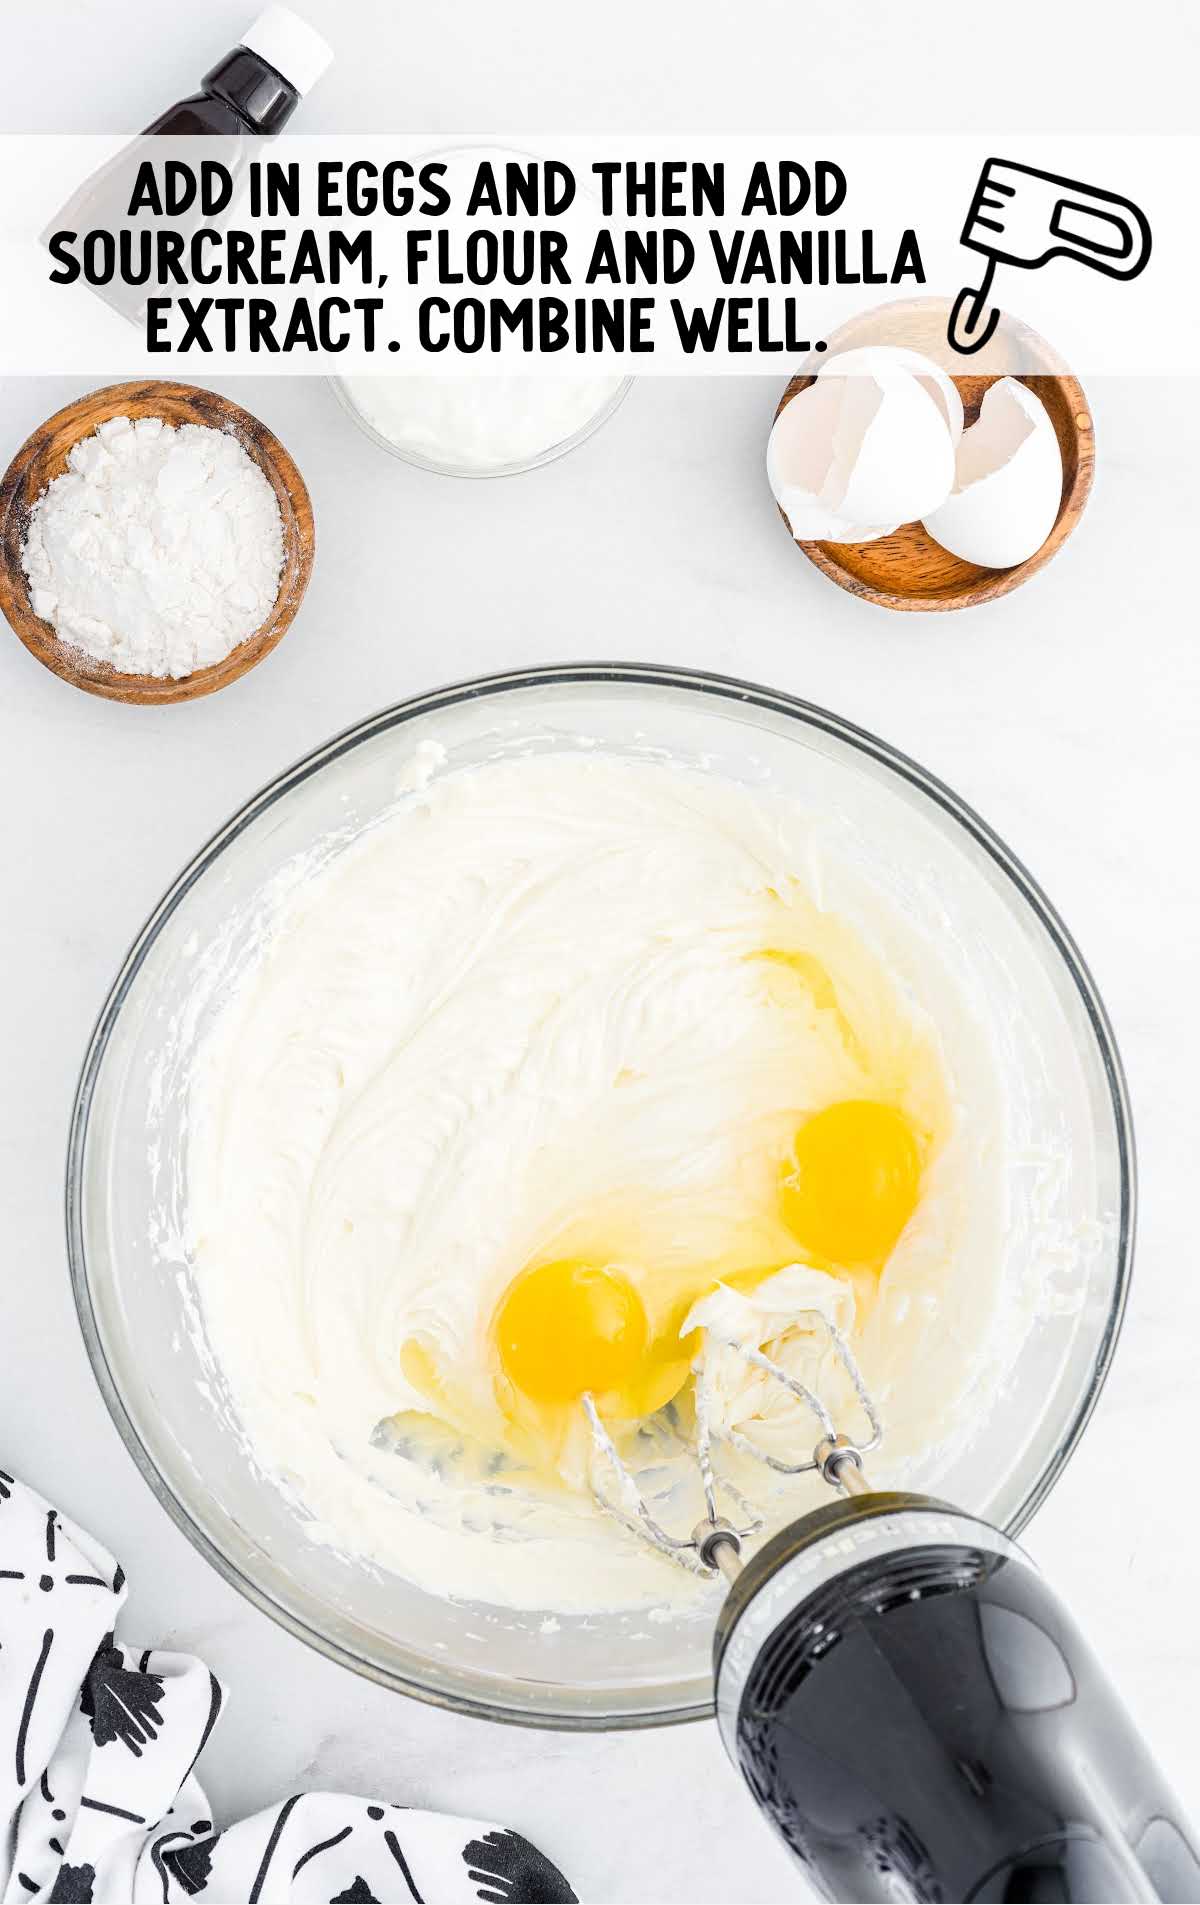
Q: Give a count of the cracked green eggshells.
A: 0